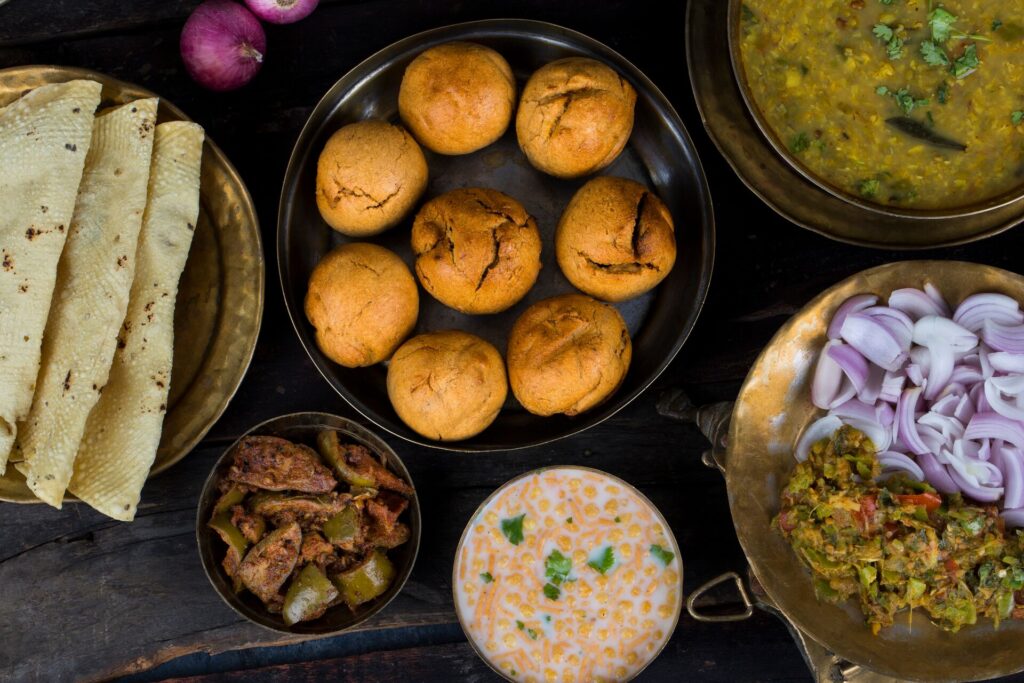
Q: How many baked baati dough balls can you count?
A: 8